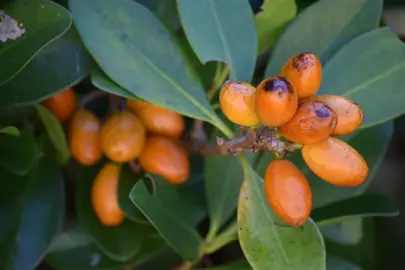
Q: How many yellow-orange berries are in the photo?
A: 13